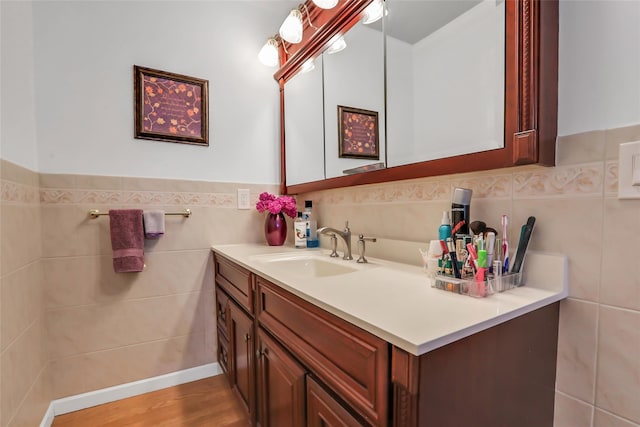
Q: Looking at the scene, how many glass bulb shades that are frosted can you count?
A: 3